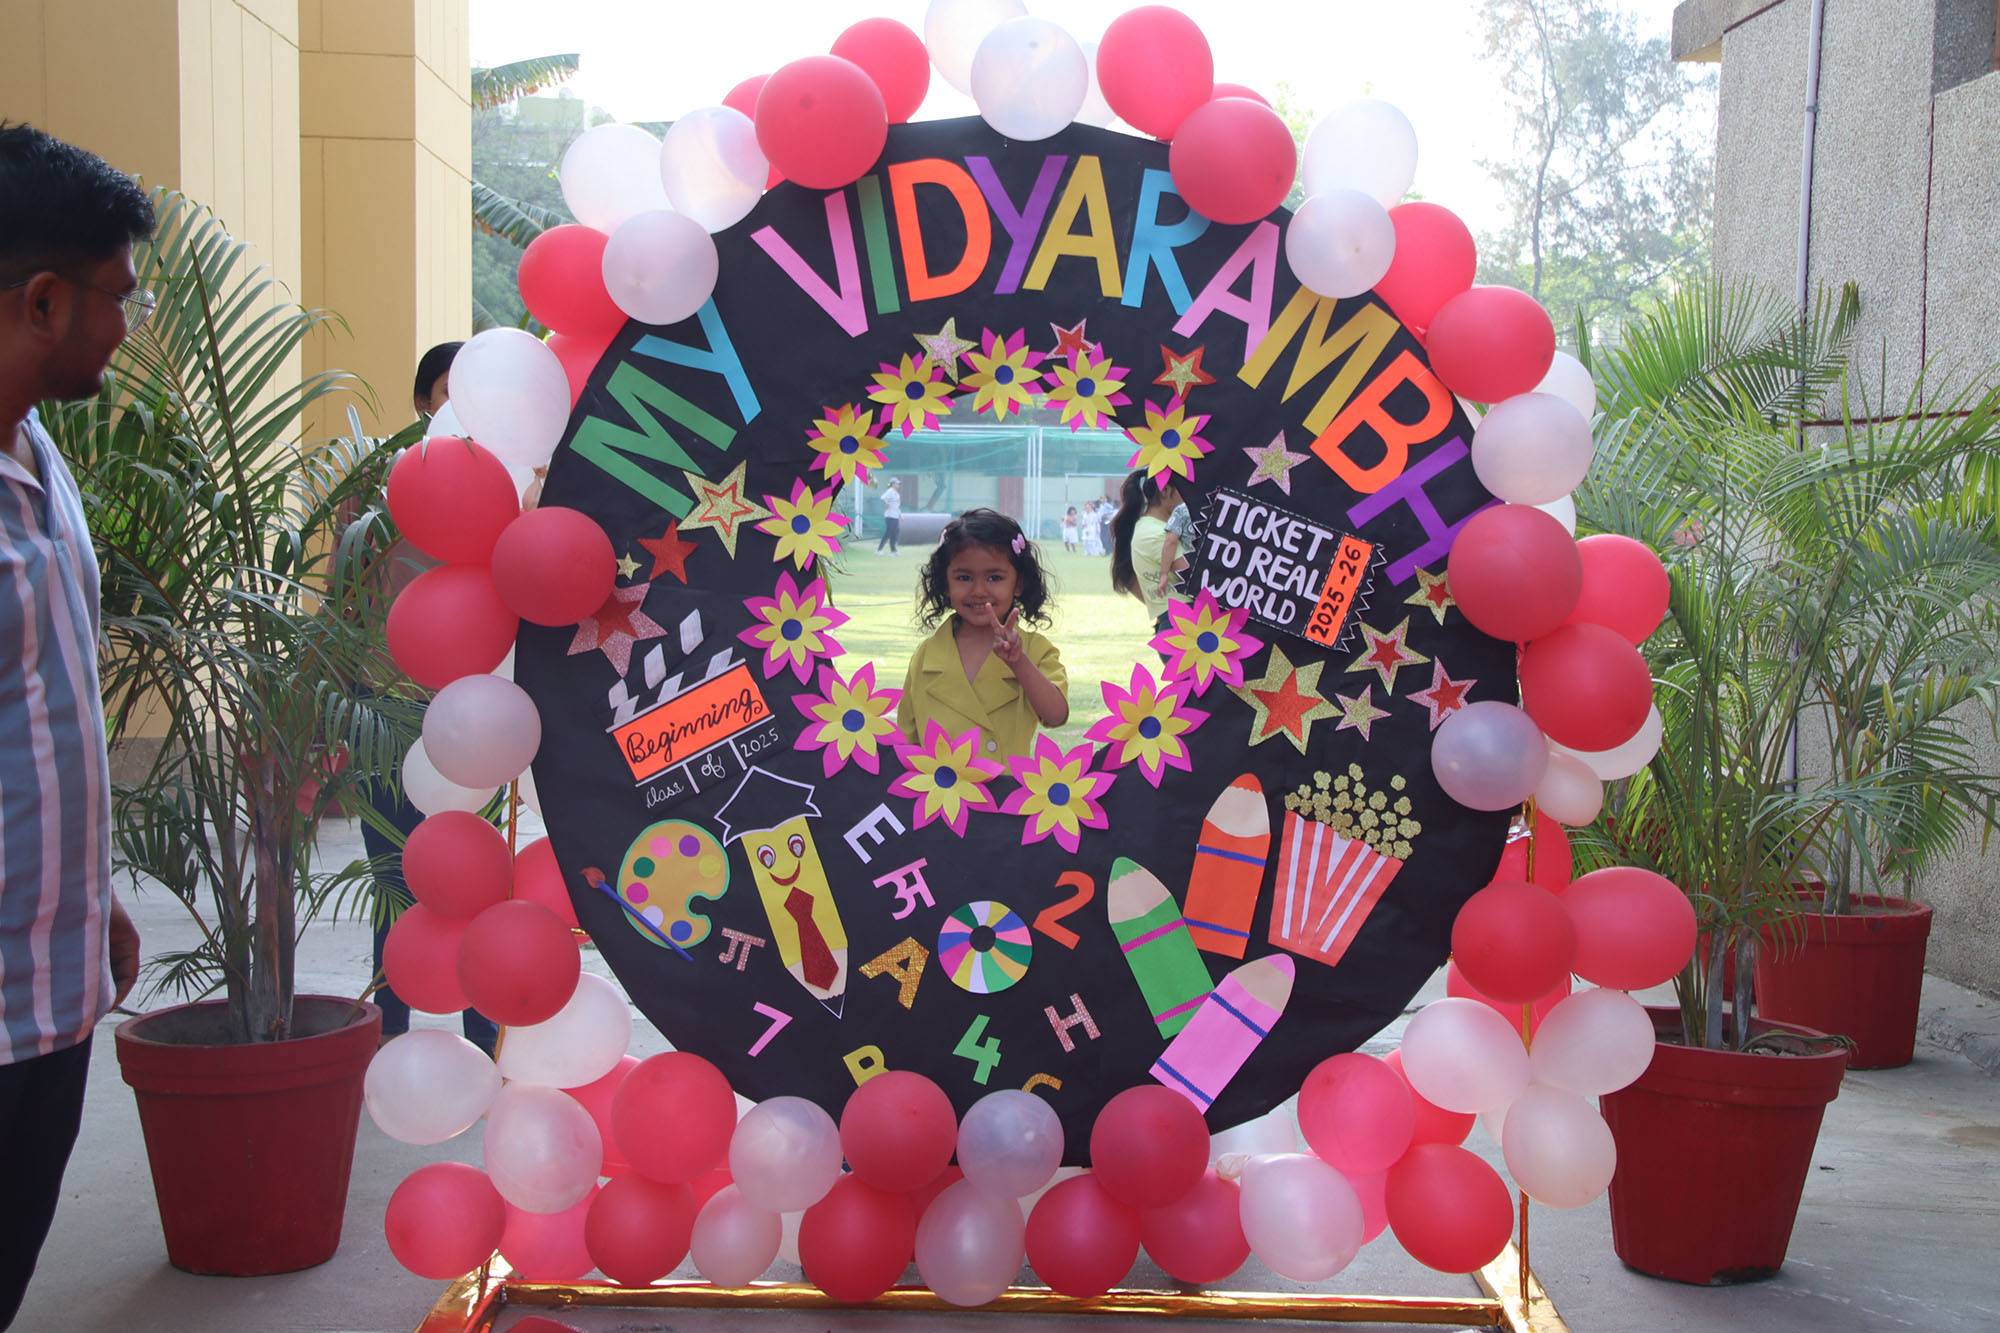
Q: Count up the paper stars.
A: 13